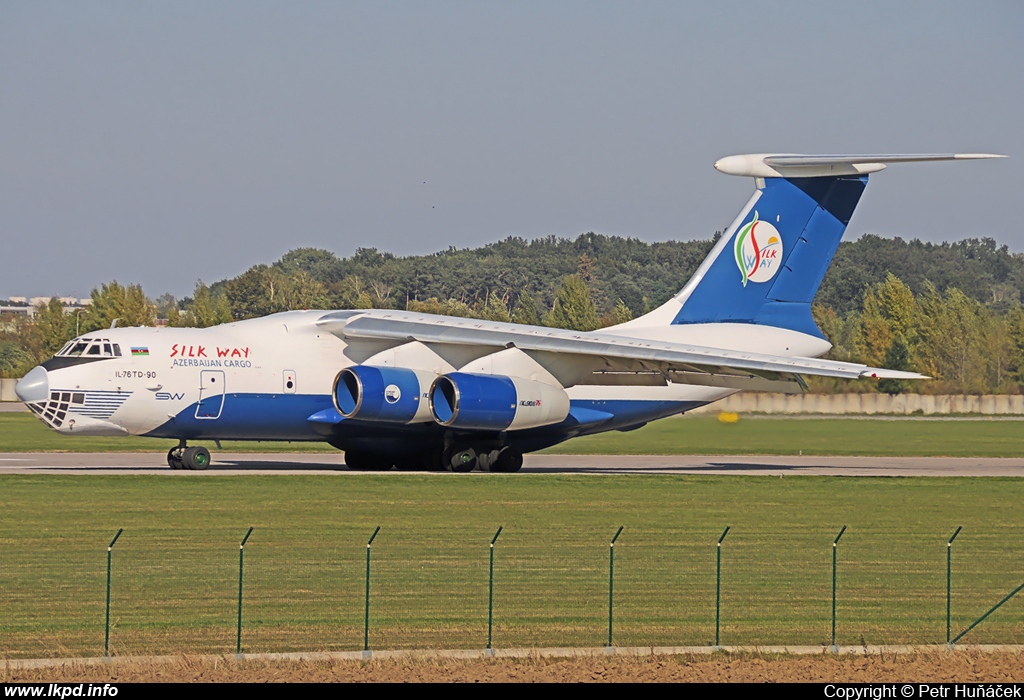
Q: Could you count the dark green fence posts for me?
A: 8